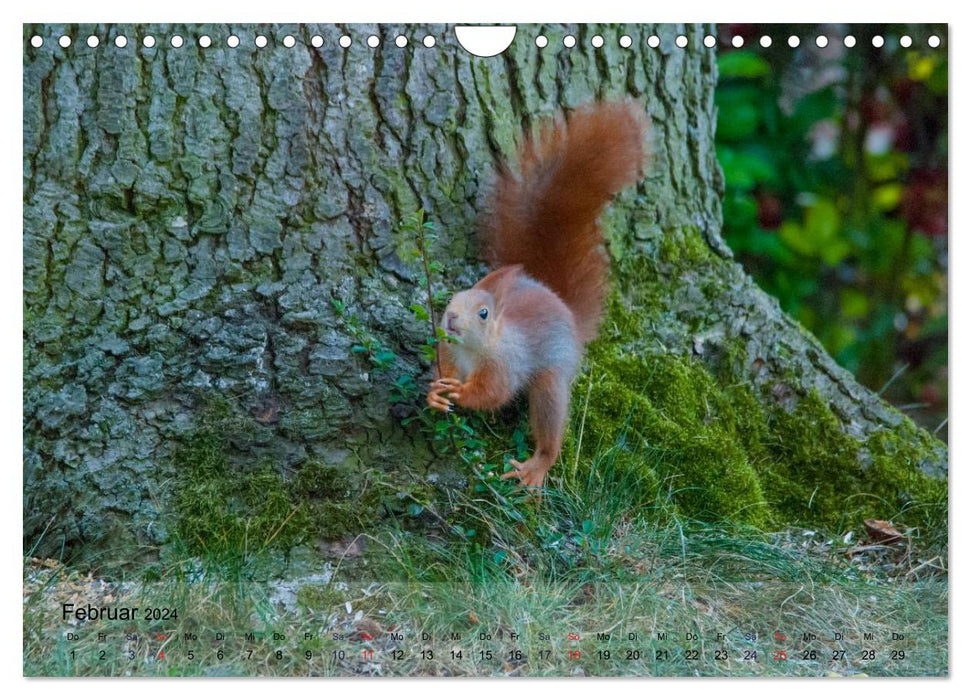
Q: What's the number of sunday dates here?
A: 4